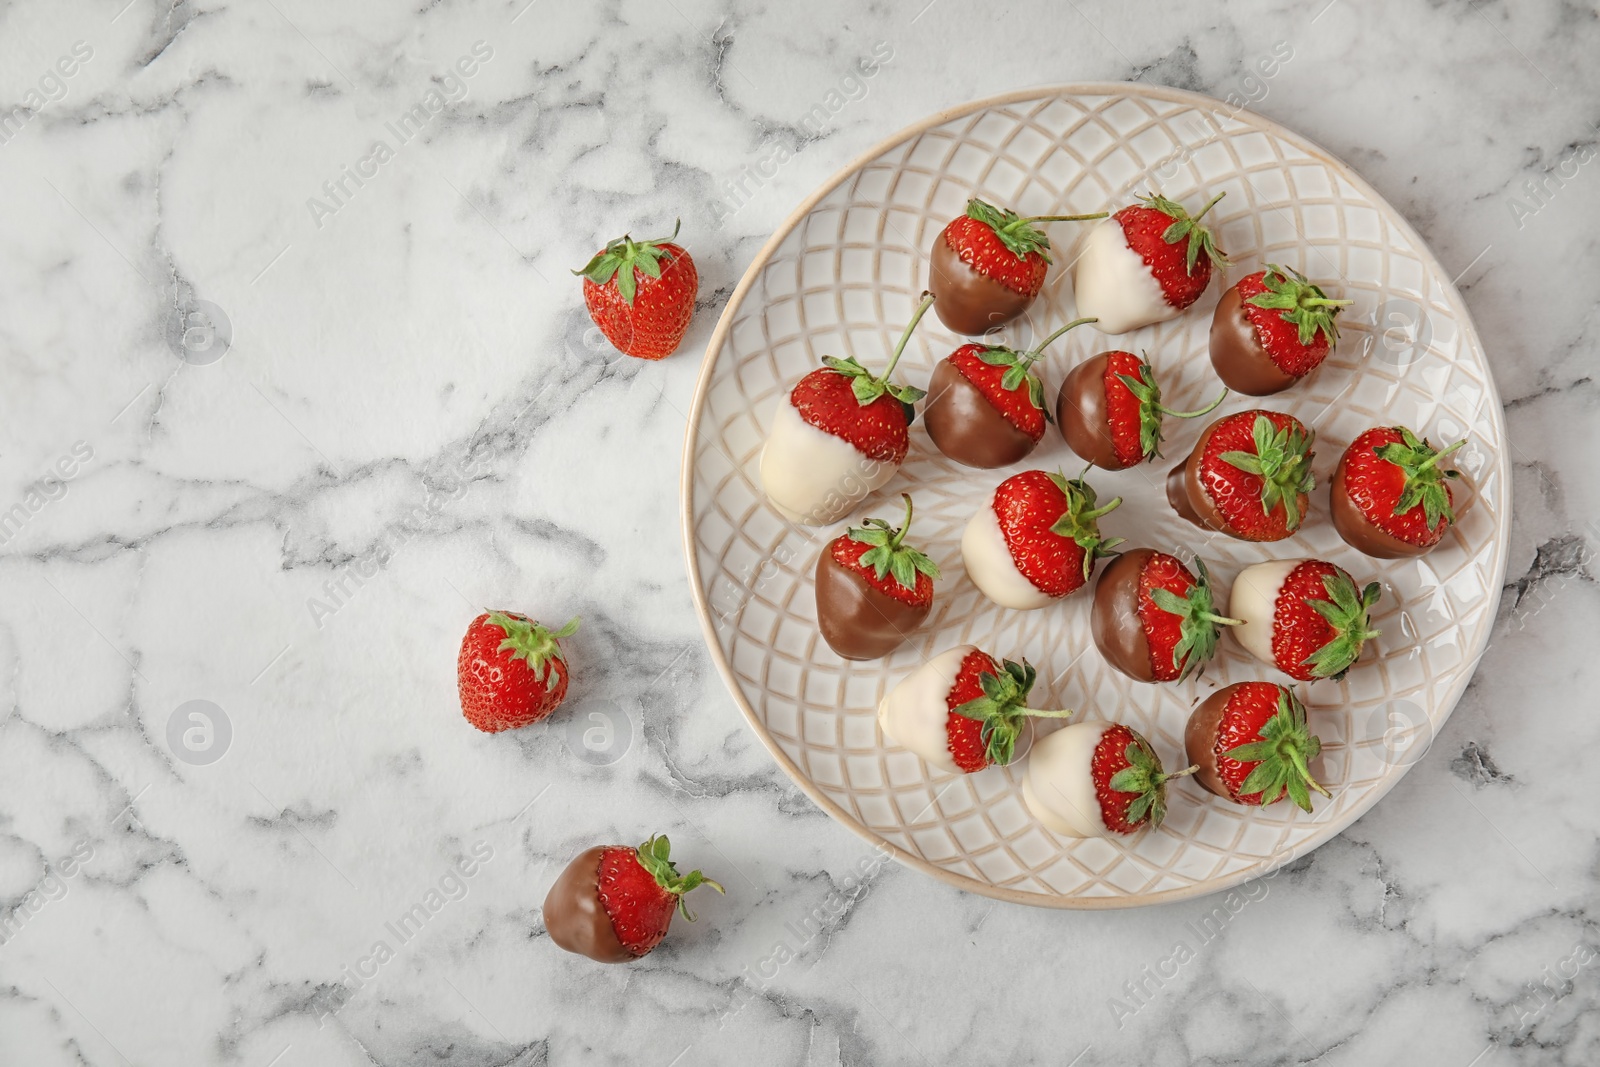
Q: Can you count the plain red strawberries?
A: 2